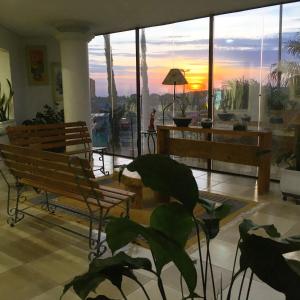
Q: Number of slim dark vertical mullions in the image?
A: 3